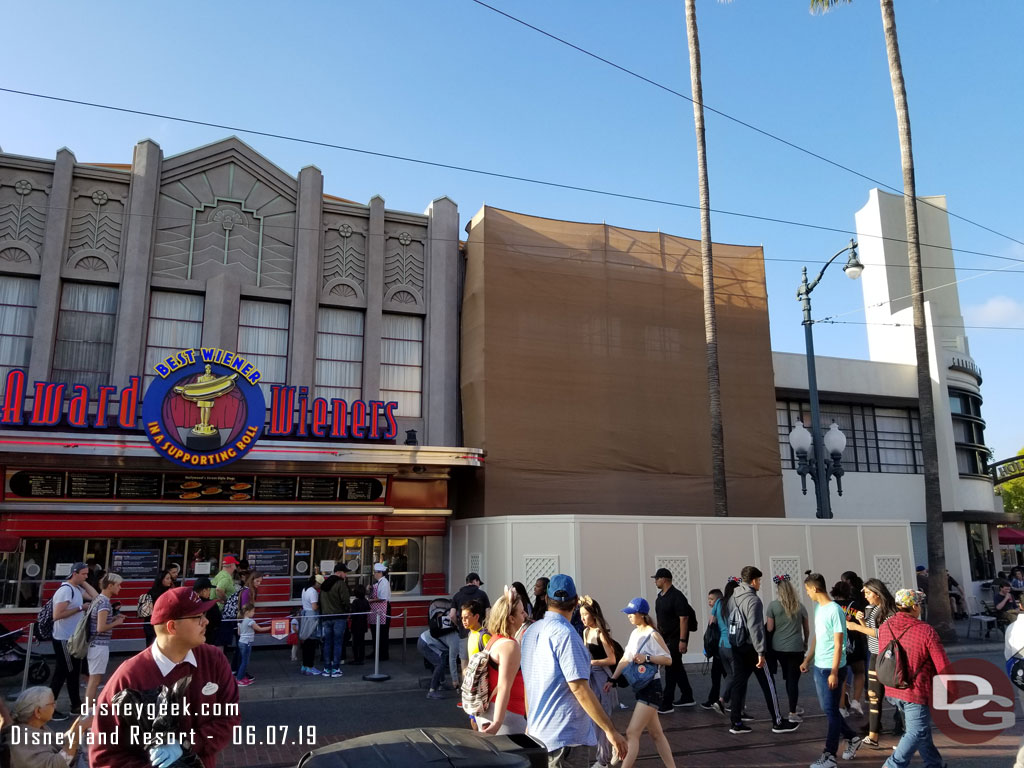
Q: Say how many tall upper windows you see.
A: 6